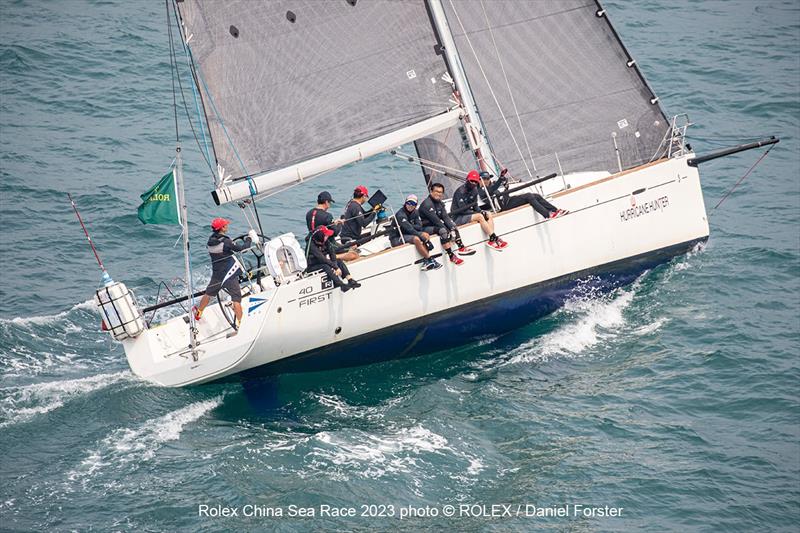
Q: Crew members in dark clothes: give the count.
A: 8